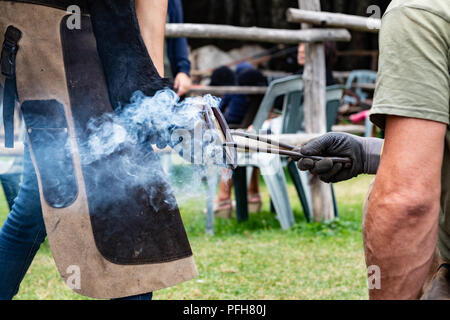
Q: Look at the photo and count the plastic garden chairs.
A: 3